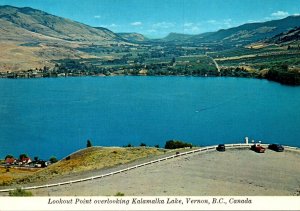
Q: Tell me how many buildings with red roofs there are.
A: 2